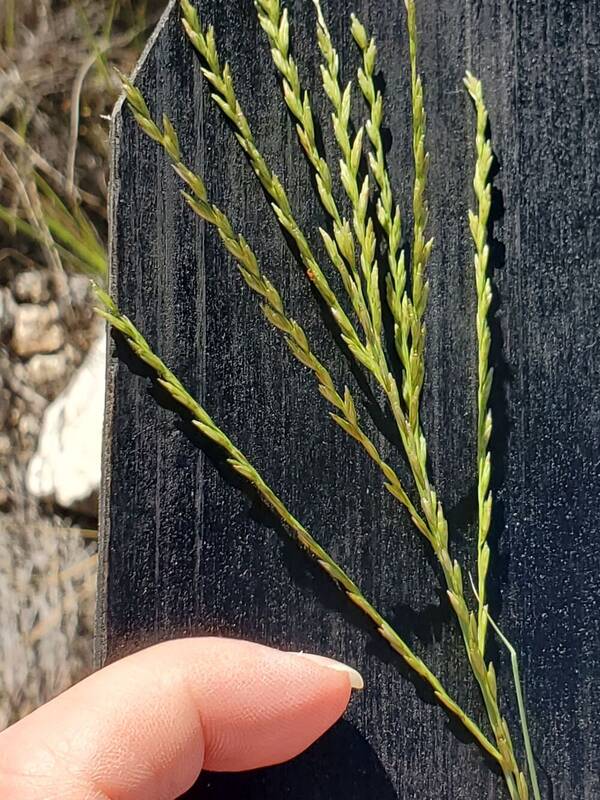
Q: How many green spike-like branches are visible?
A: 8